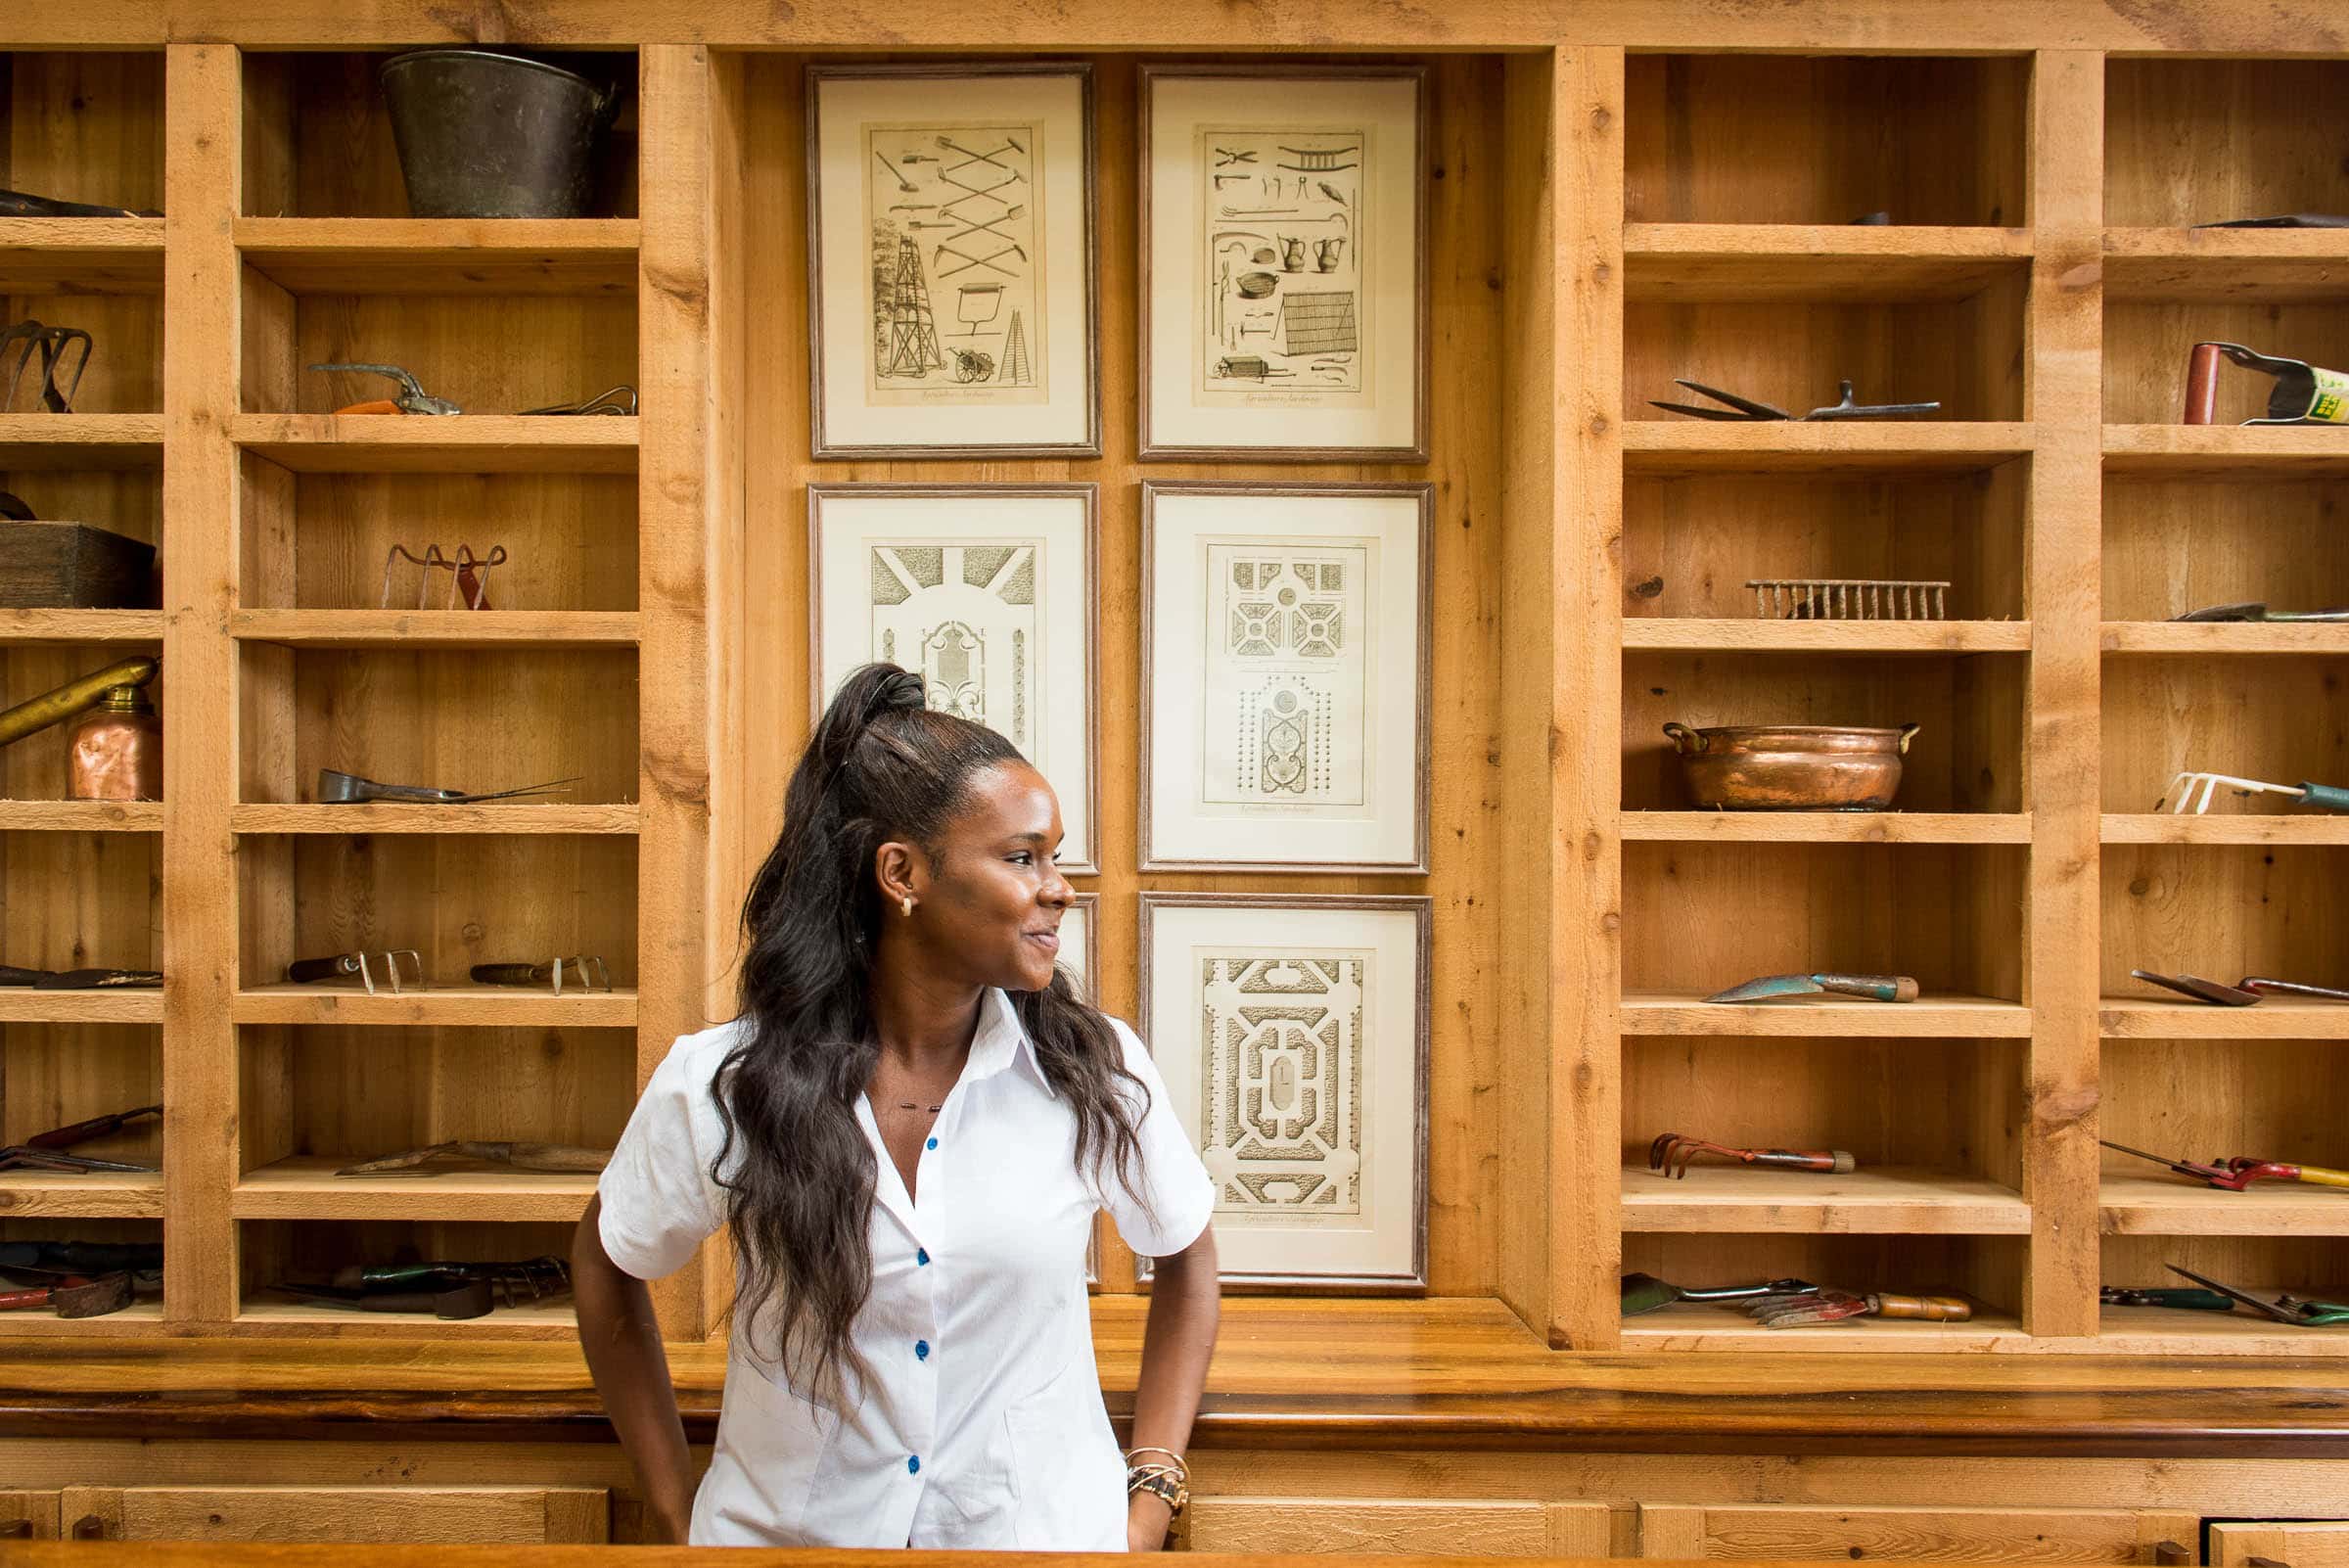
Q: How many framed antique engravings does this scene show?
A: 6